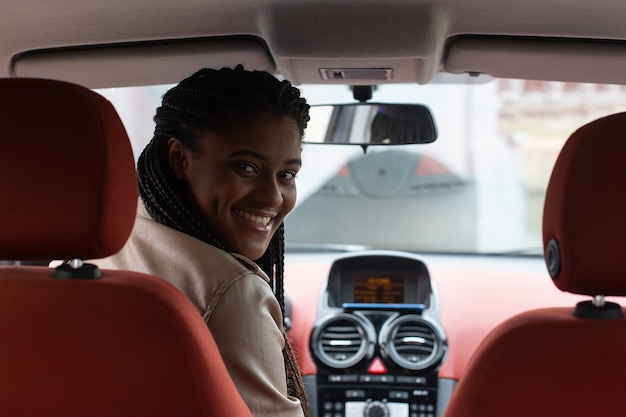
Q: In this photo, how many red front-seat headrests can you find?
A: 2